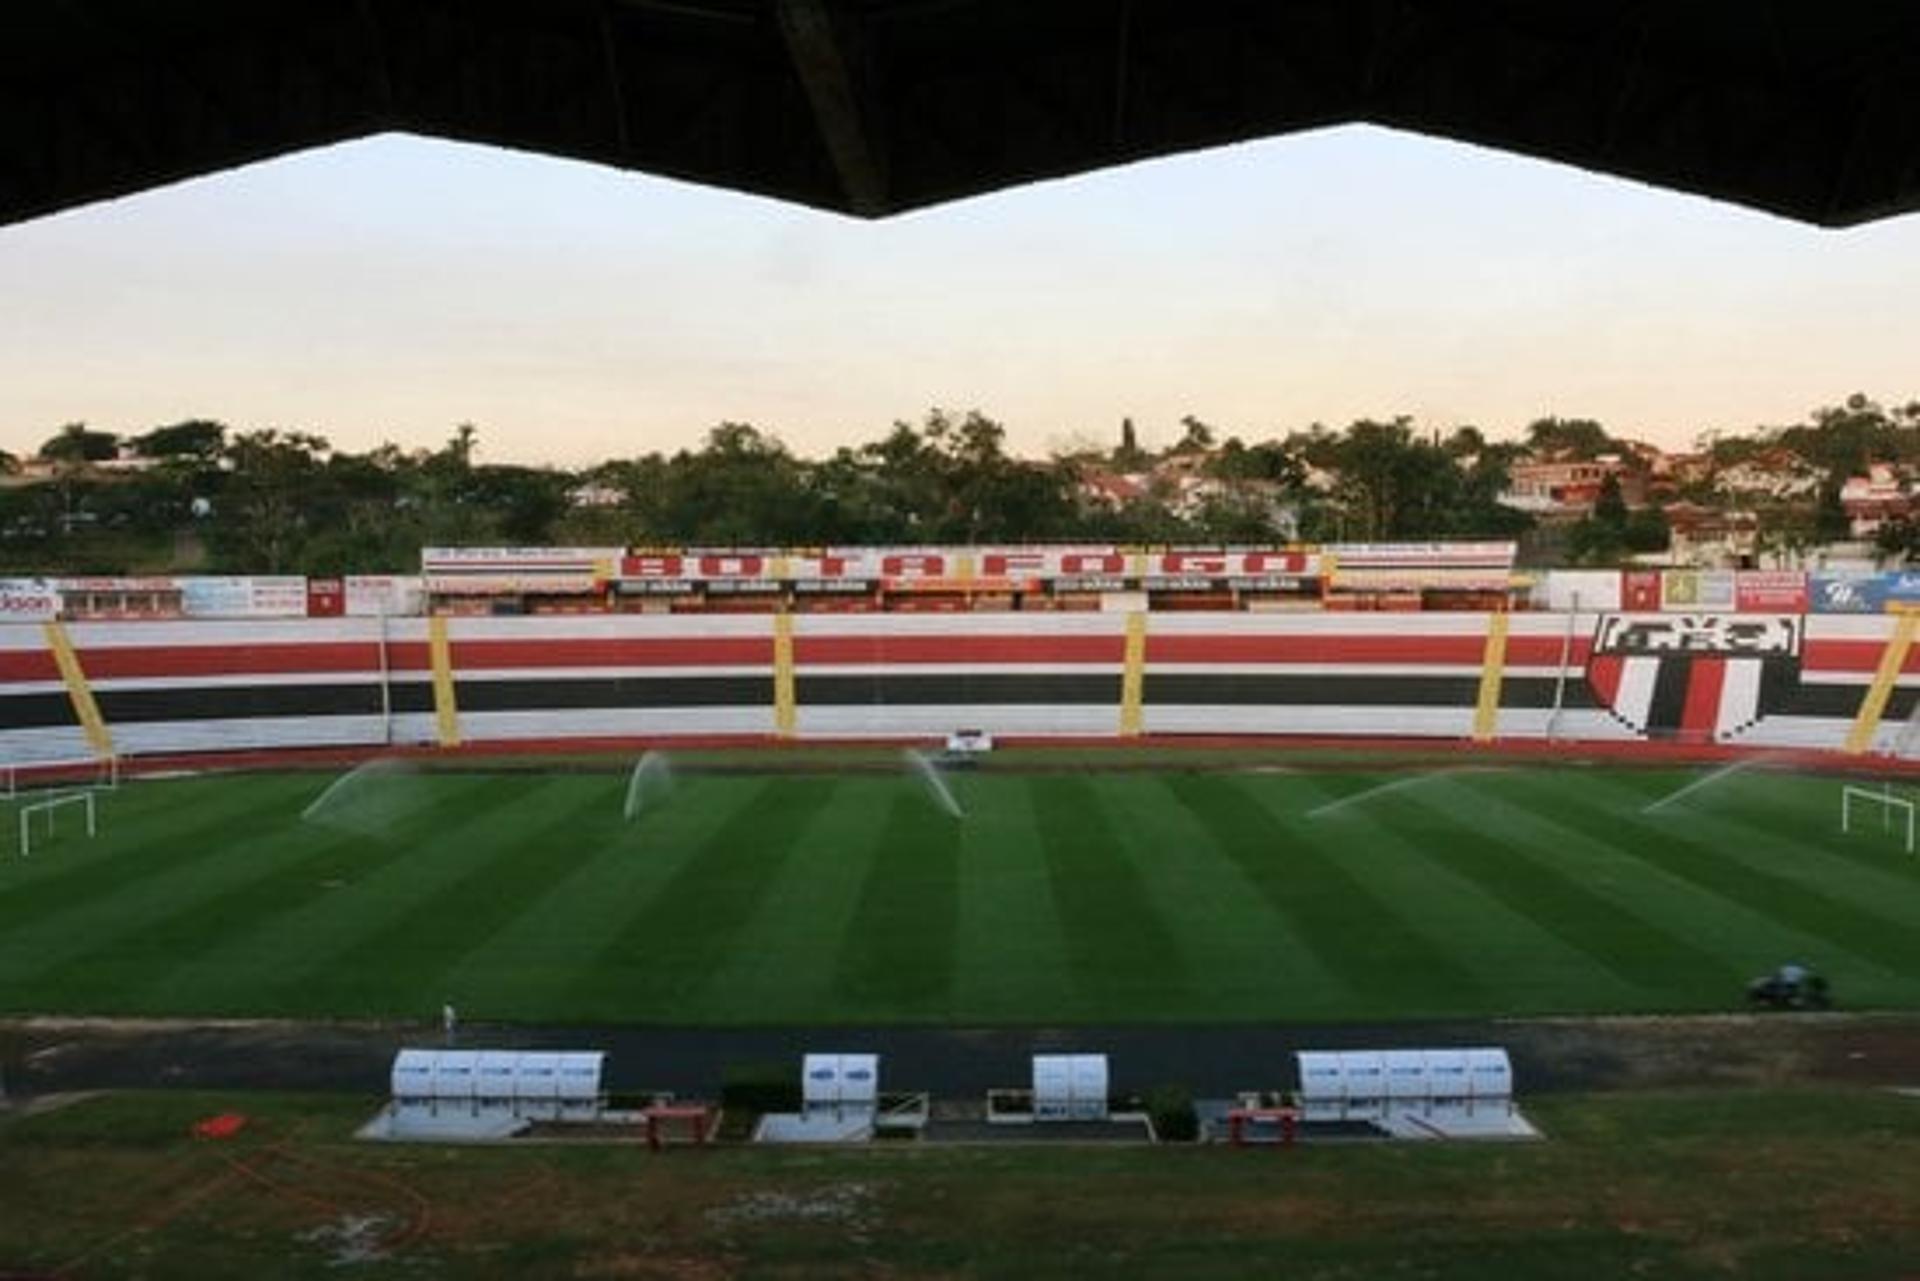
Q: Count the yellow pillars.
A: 6